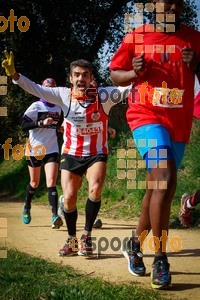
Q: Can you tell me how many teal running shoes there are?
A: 2